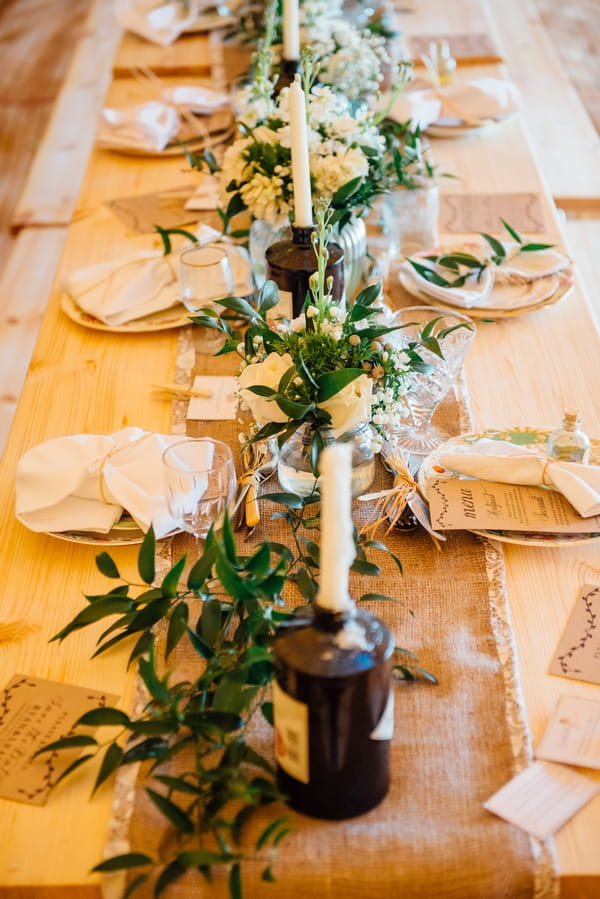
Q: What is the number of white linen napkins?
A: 7